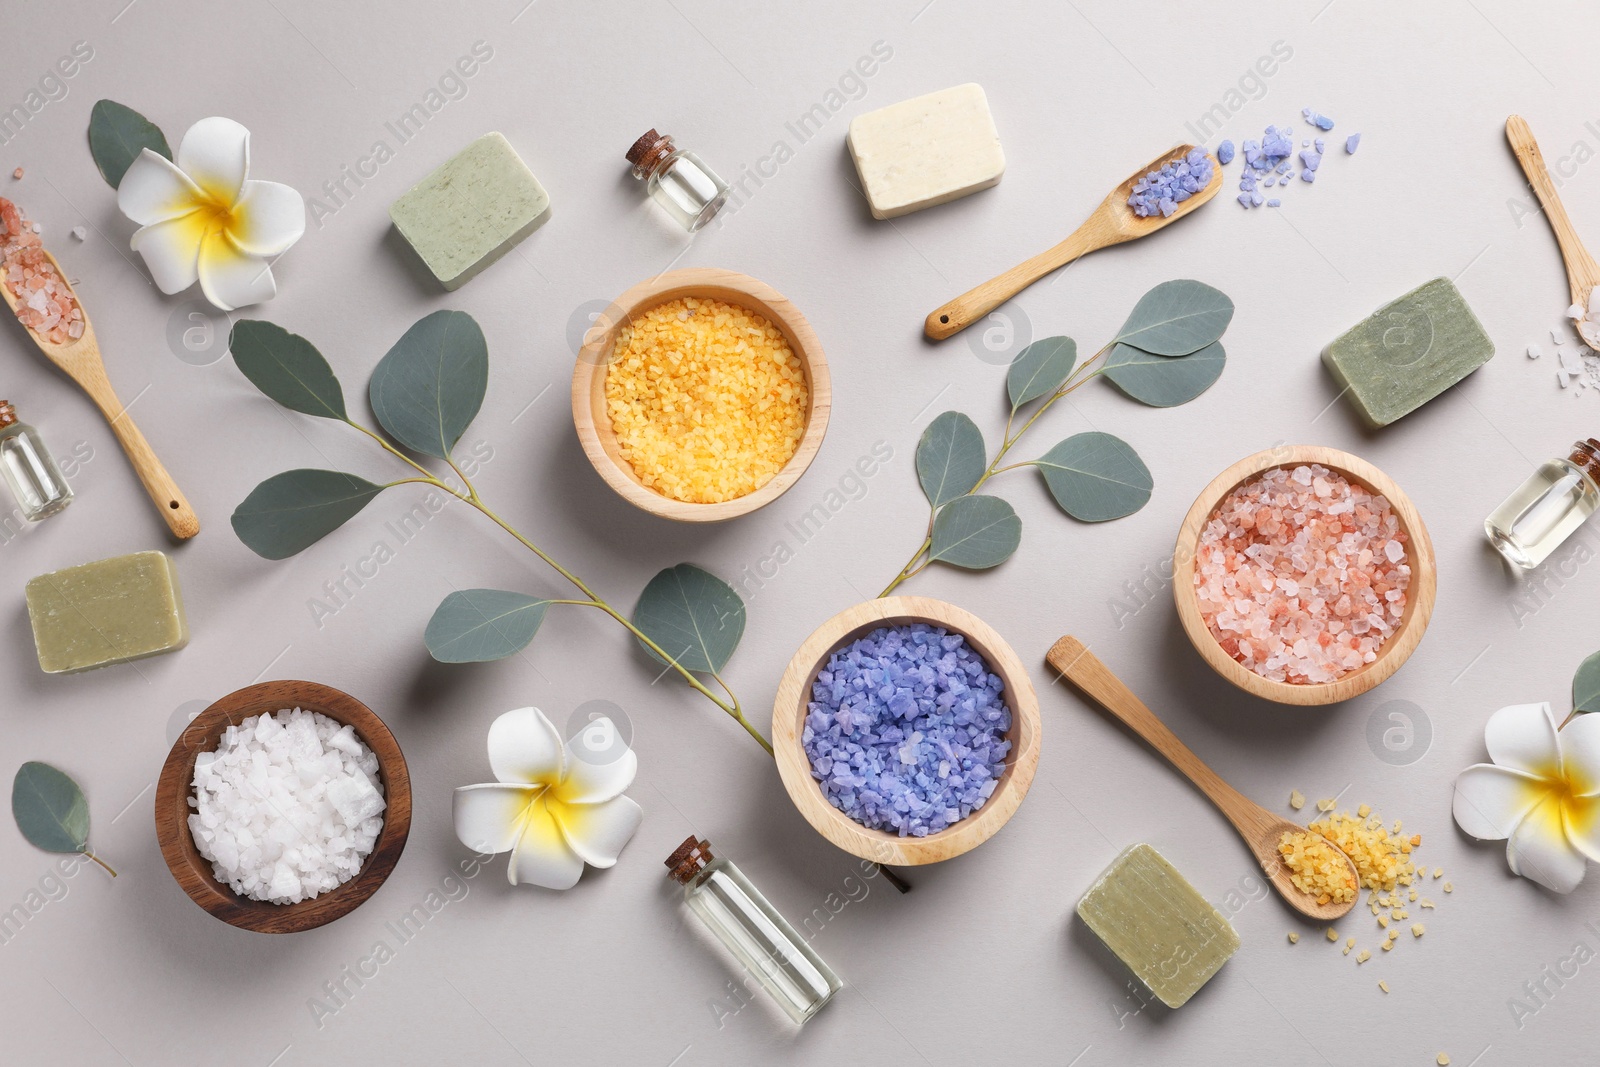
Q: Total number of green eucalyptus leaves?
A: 14